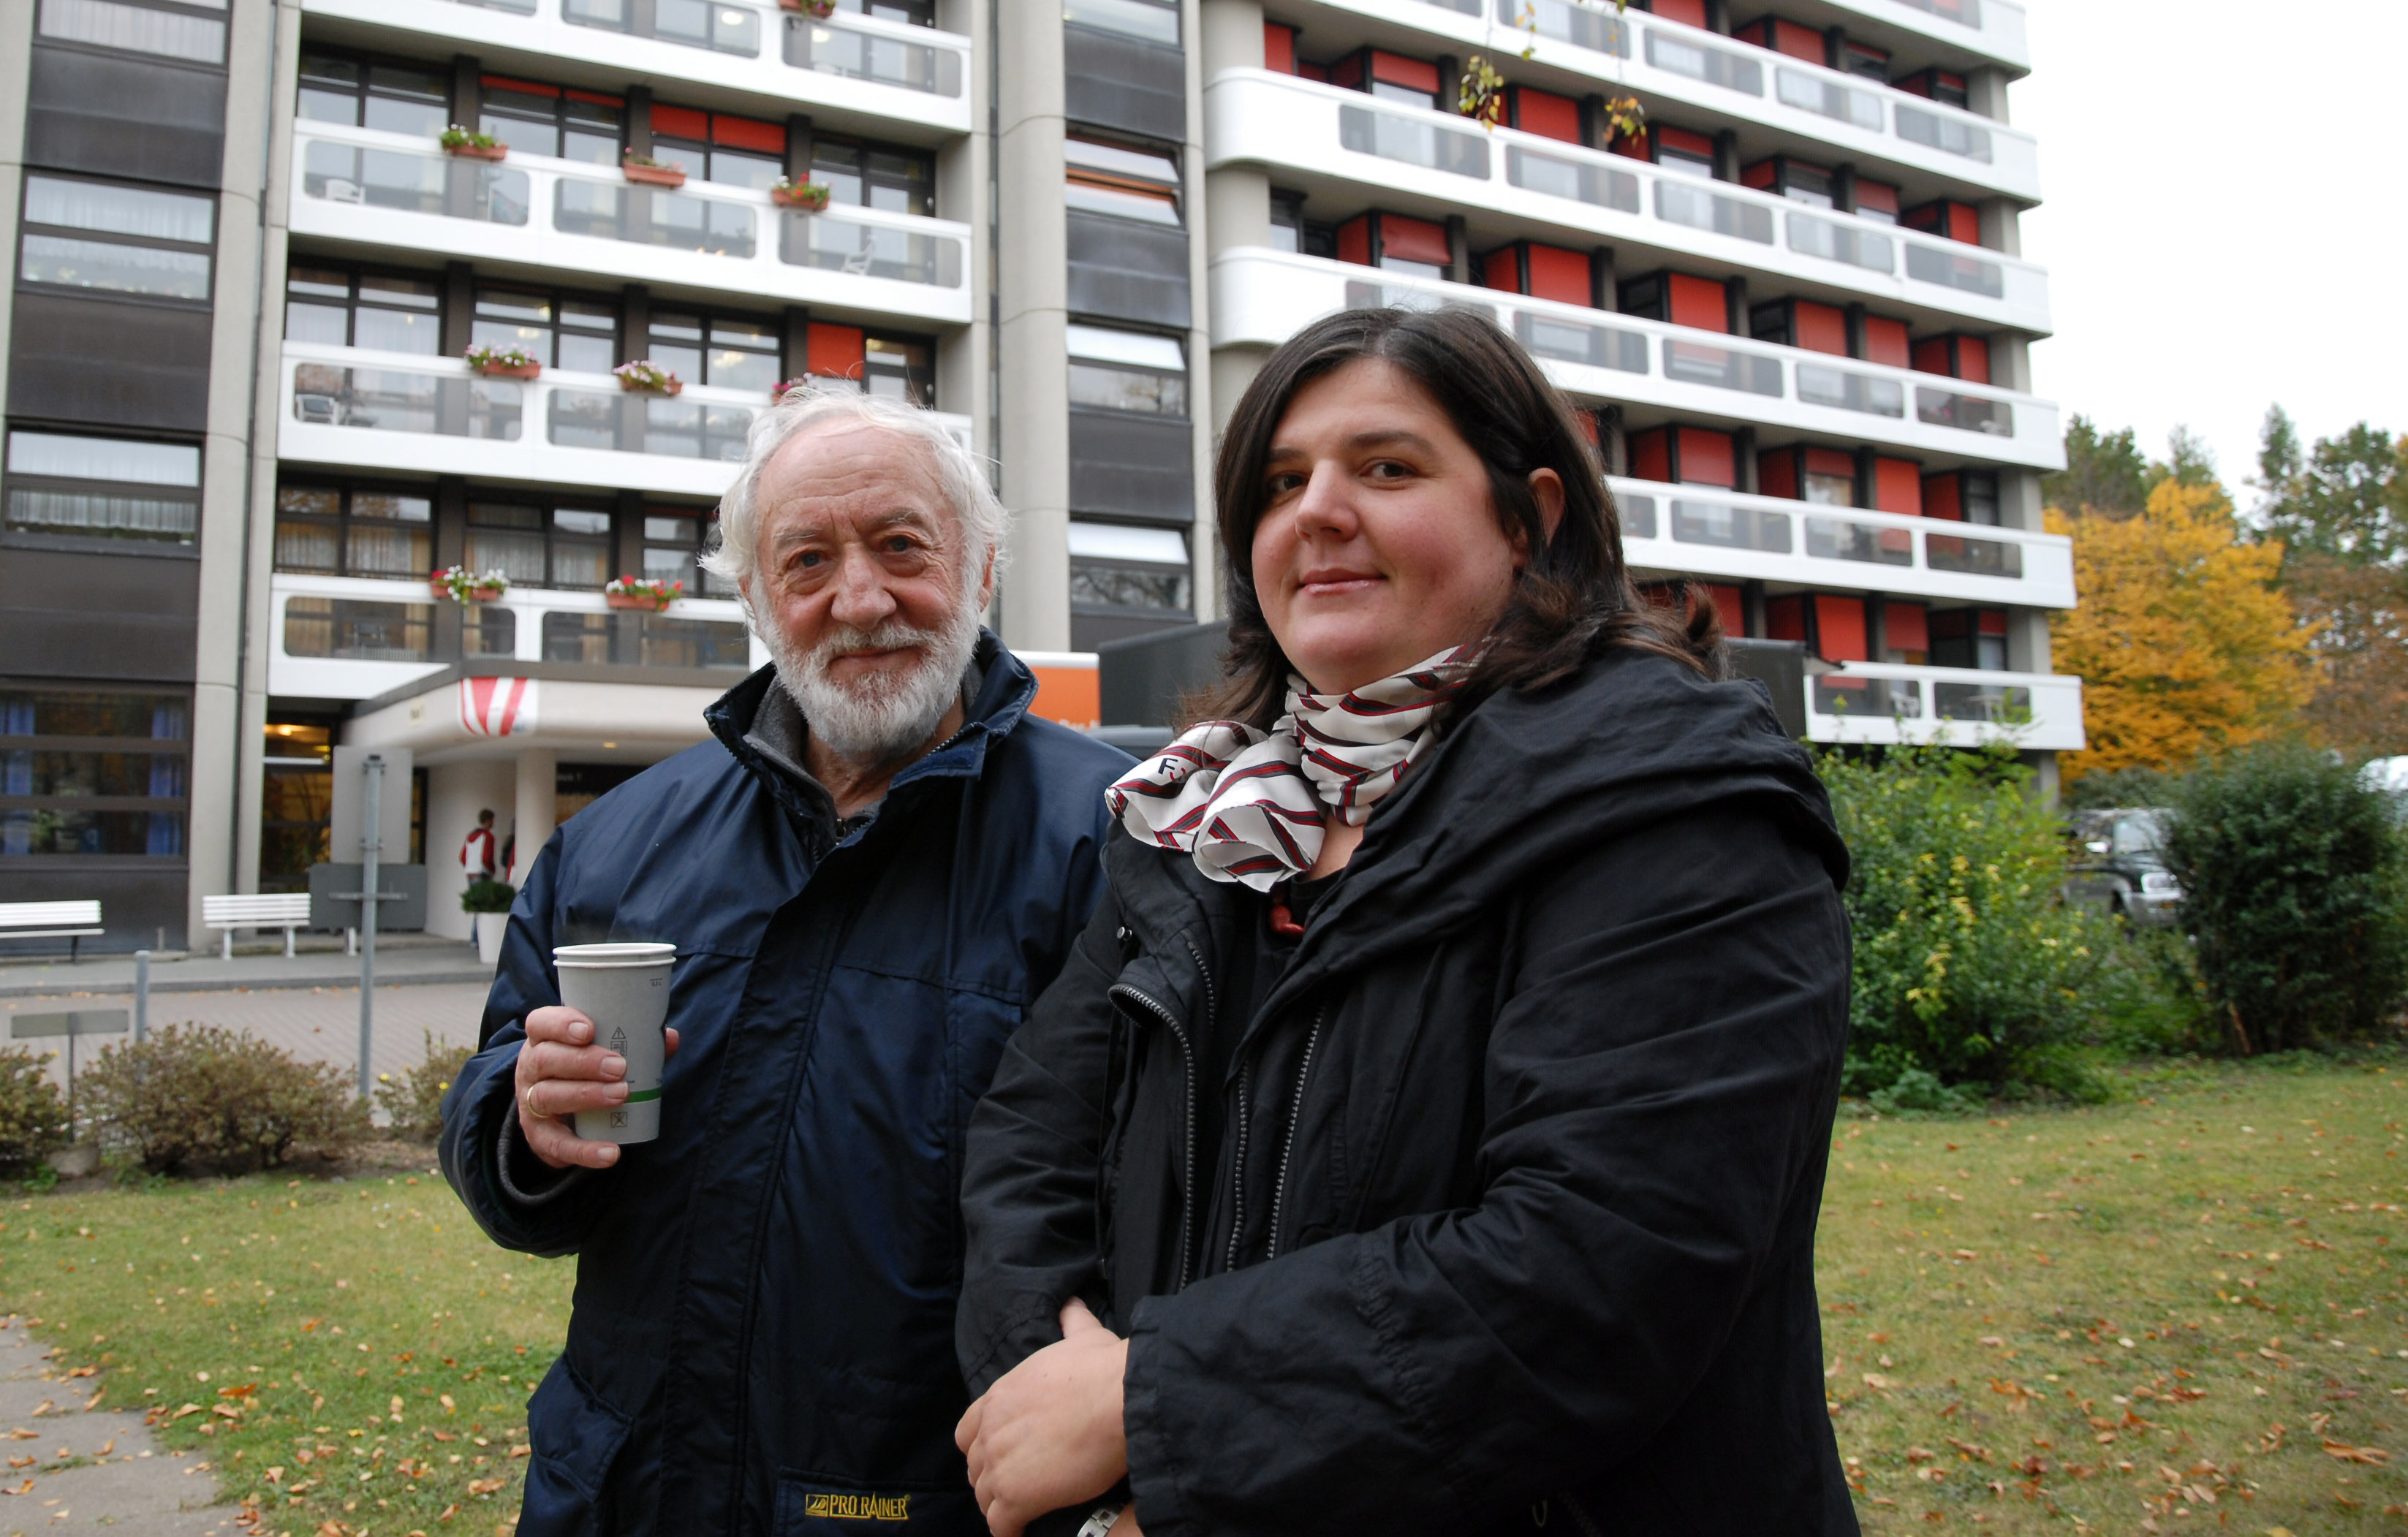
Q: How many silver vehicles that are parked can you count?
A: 1